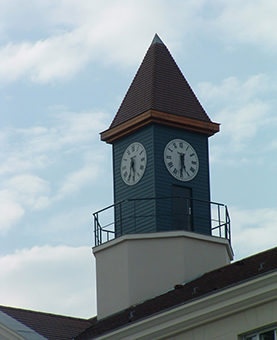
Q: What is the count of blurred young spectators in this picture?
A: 0